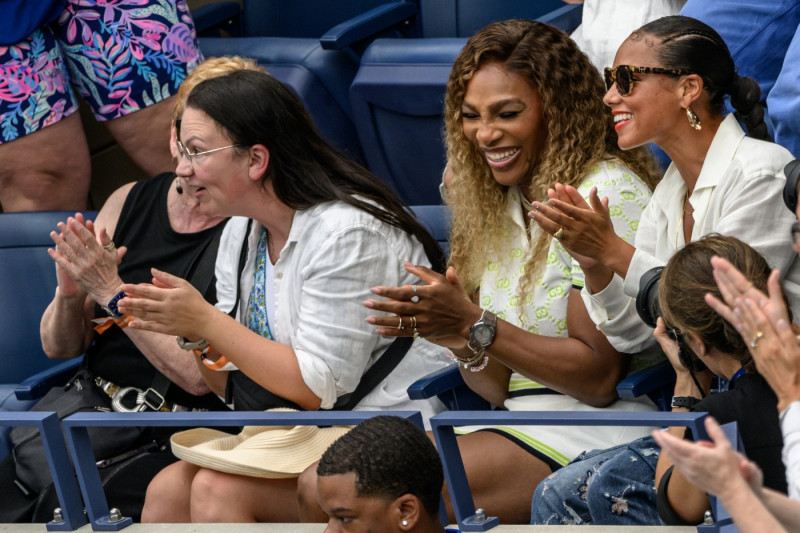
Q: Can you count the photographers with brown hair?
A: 1